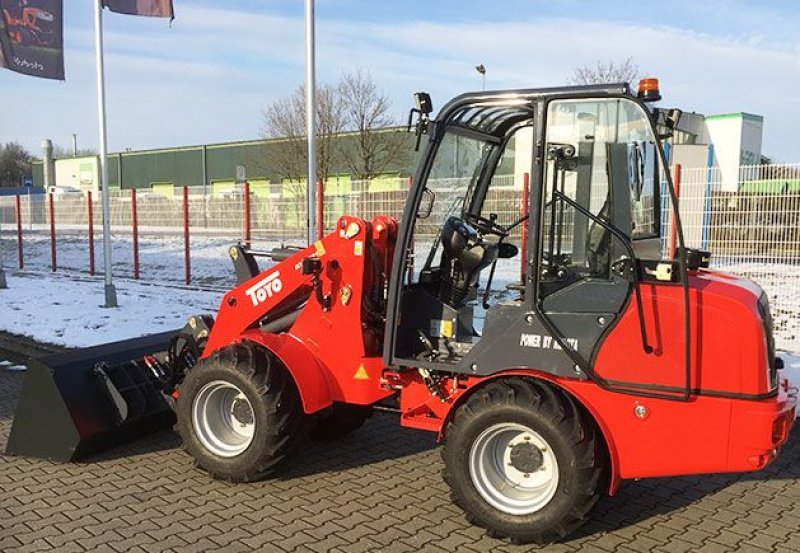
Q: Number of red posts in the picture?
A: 10